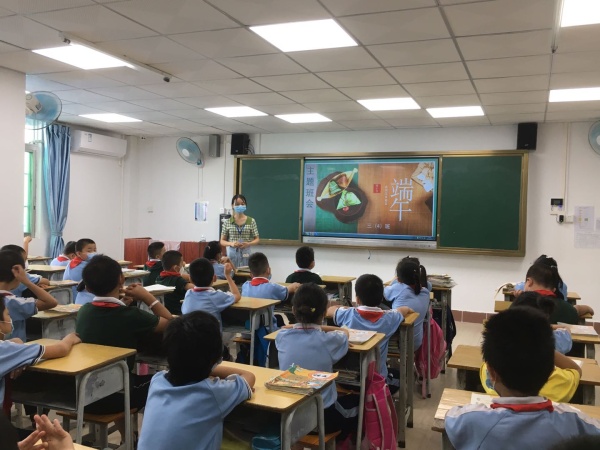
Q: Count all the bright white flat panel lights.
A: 9